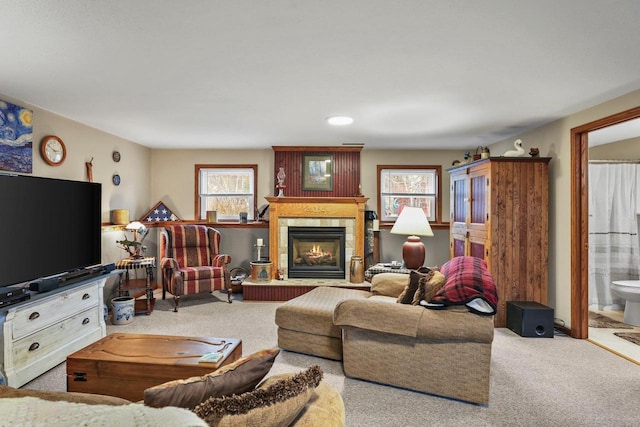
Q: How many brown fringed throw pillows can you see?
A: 2